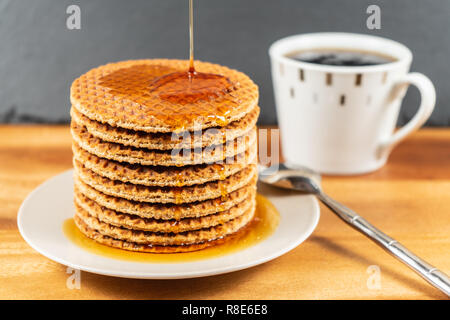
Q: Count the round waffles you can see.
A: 9